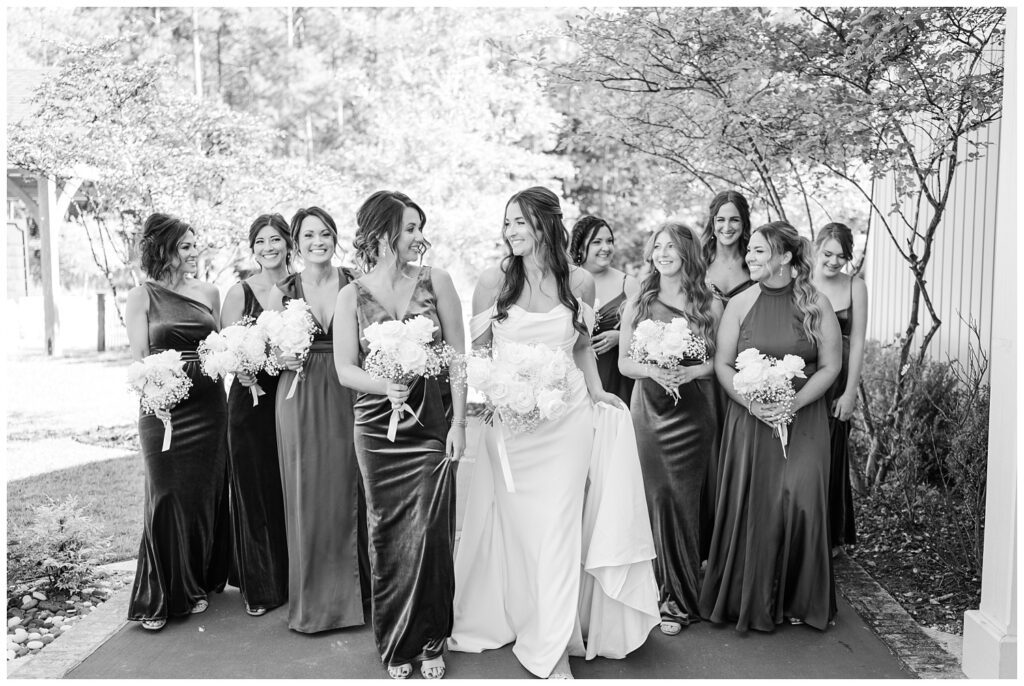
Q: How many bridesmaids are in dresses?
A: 9